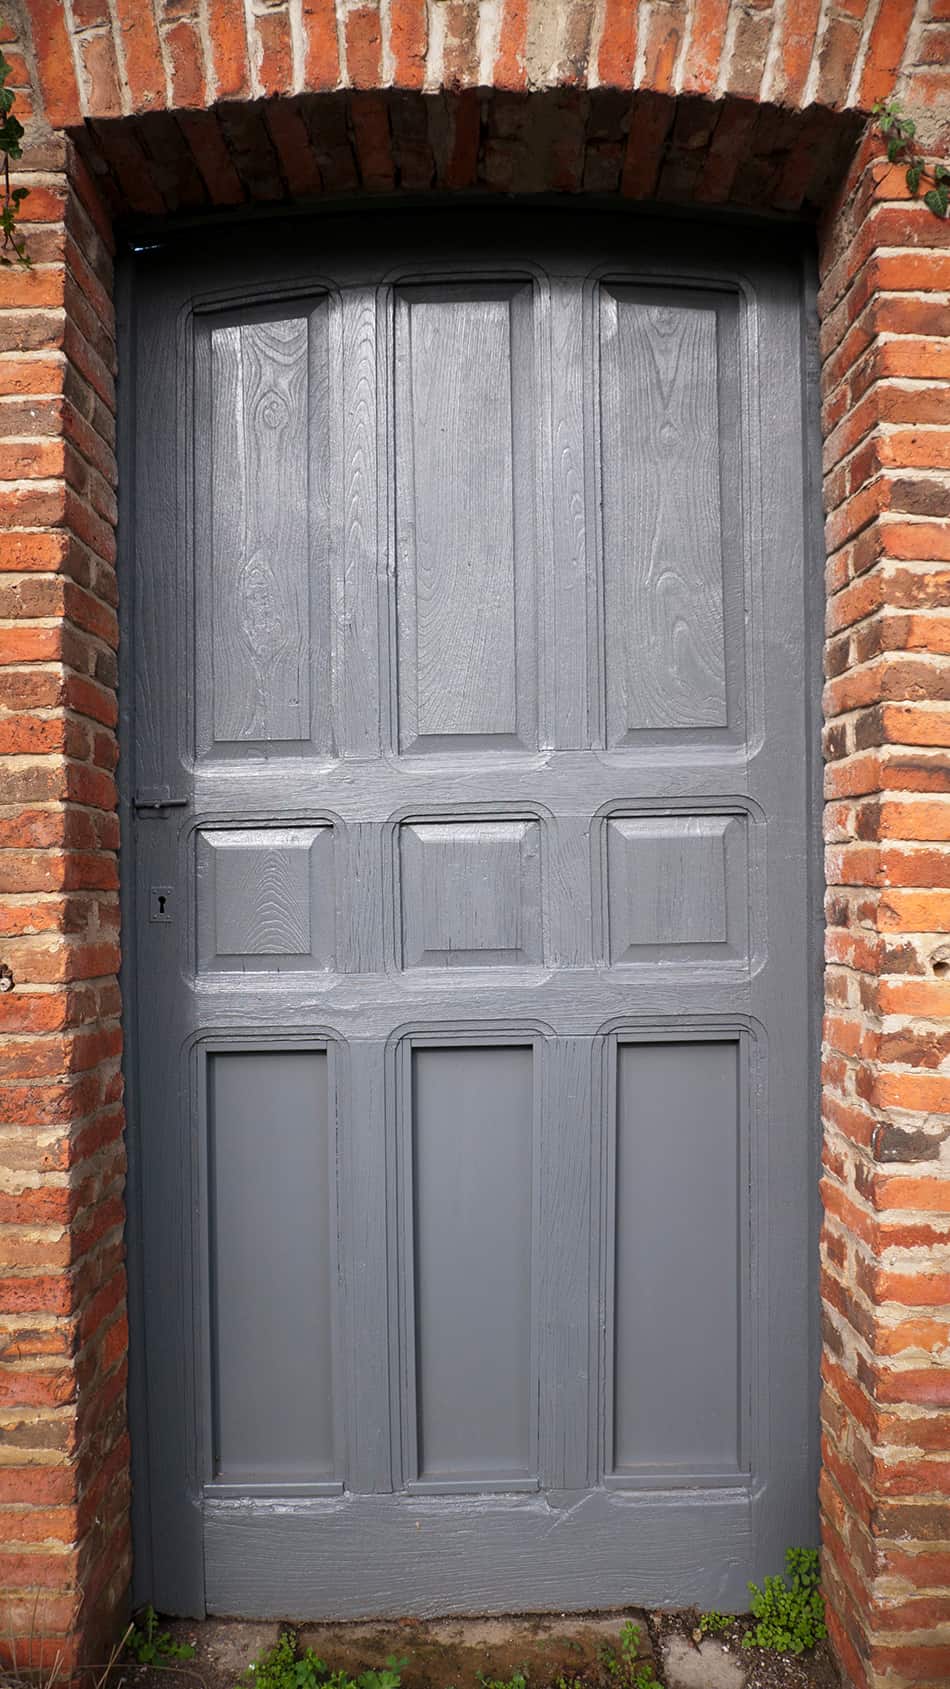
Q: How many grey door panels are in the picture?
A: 9